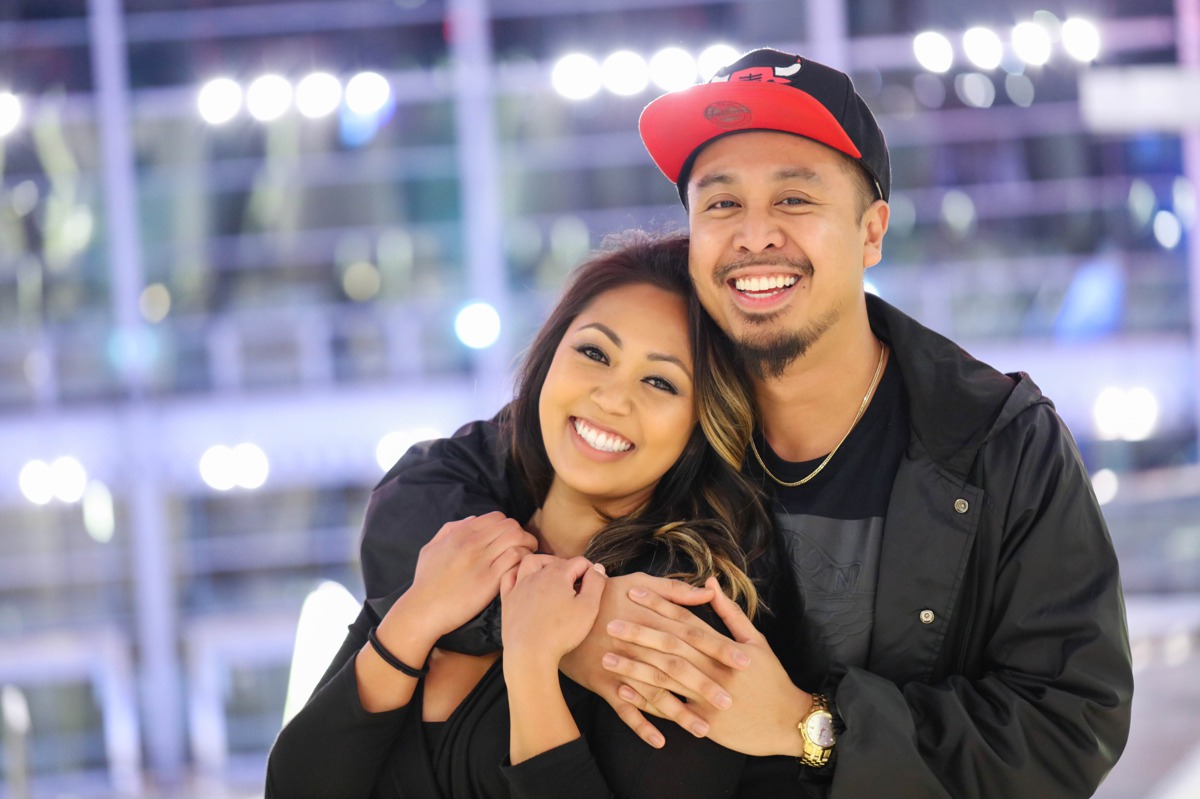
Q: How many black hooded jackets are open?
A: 1